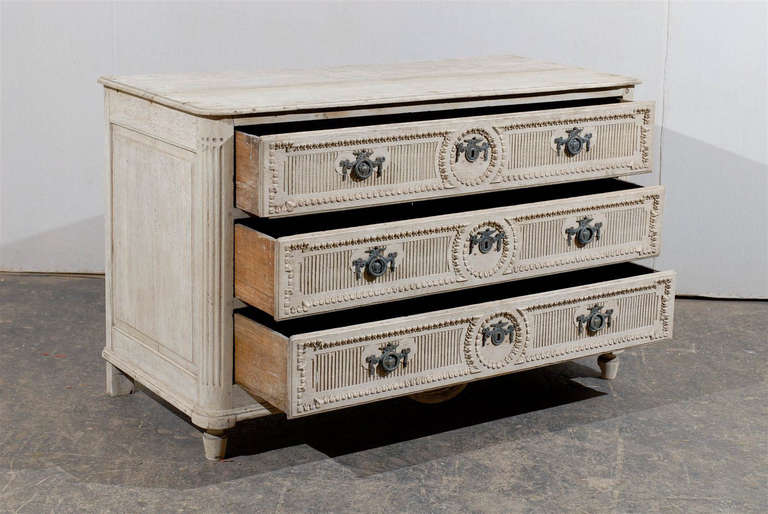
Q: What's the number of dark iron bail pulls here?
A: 6